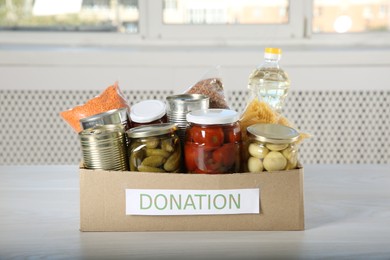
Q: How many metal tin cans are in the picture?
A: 3